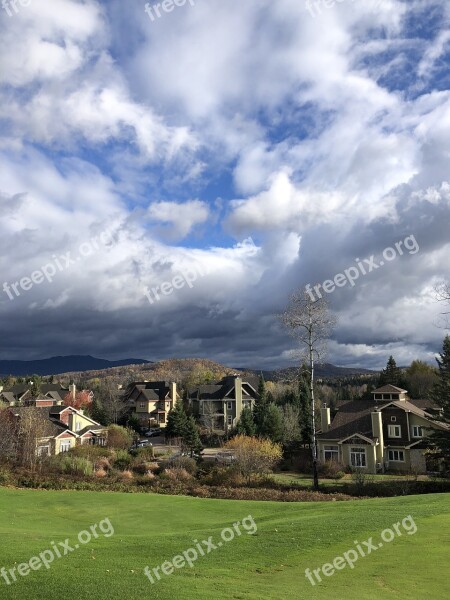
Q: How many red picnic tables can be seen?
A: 0